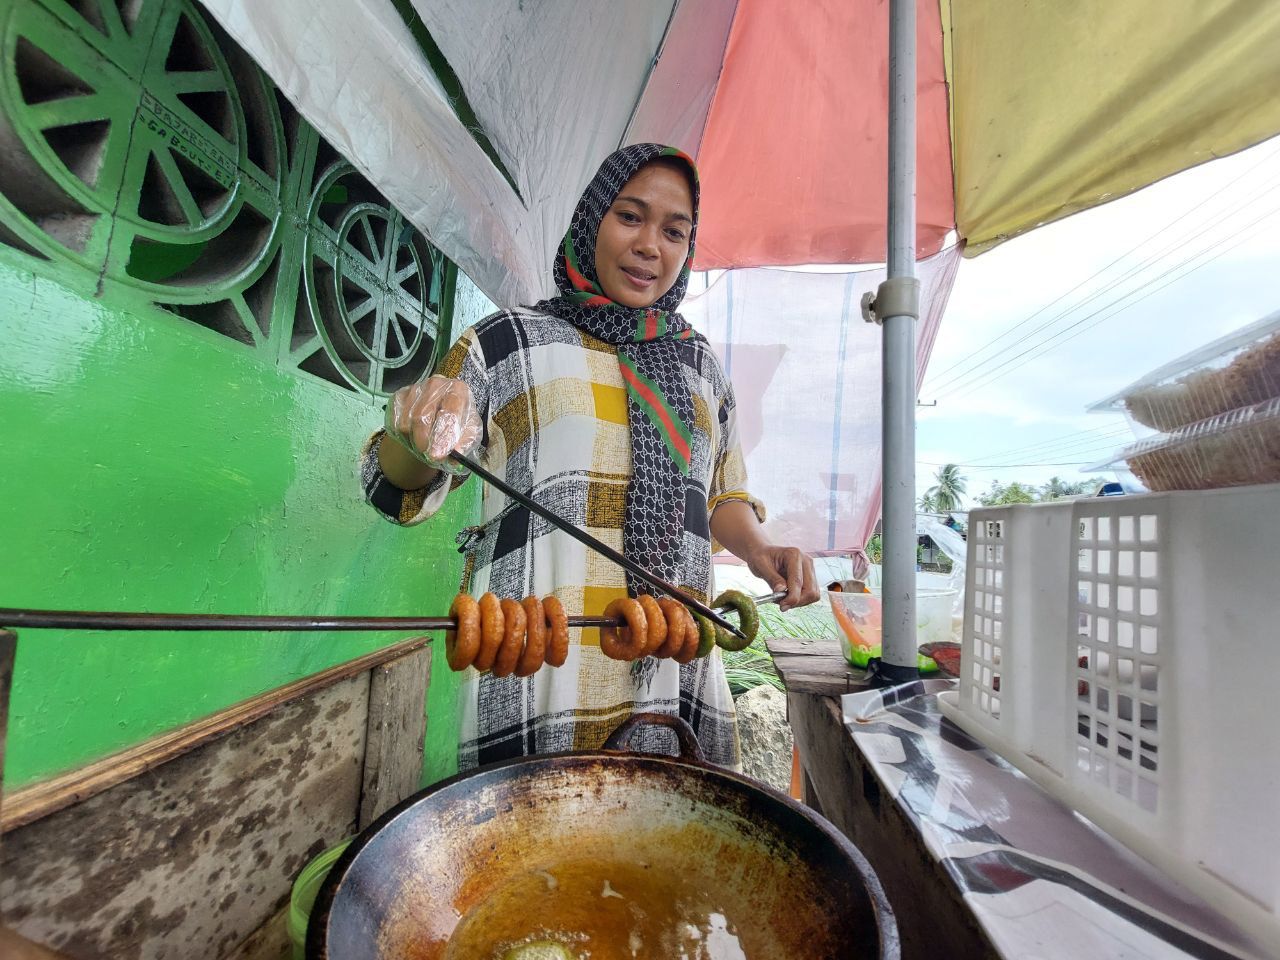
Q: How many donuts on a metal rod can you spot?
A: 11